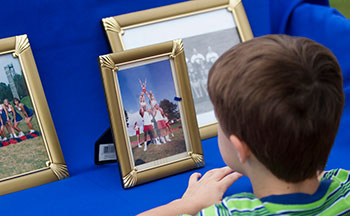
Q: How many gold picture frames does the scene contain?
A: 3